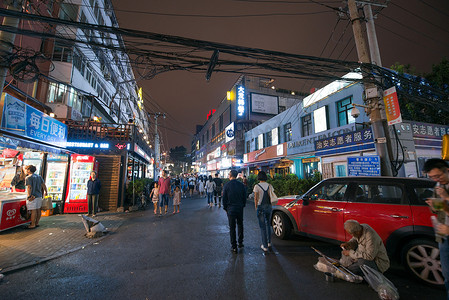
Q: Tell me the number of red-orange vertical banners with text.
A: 1